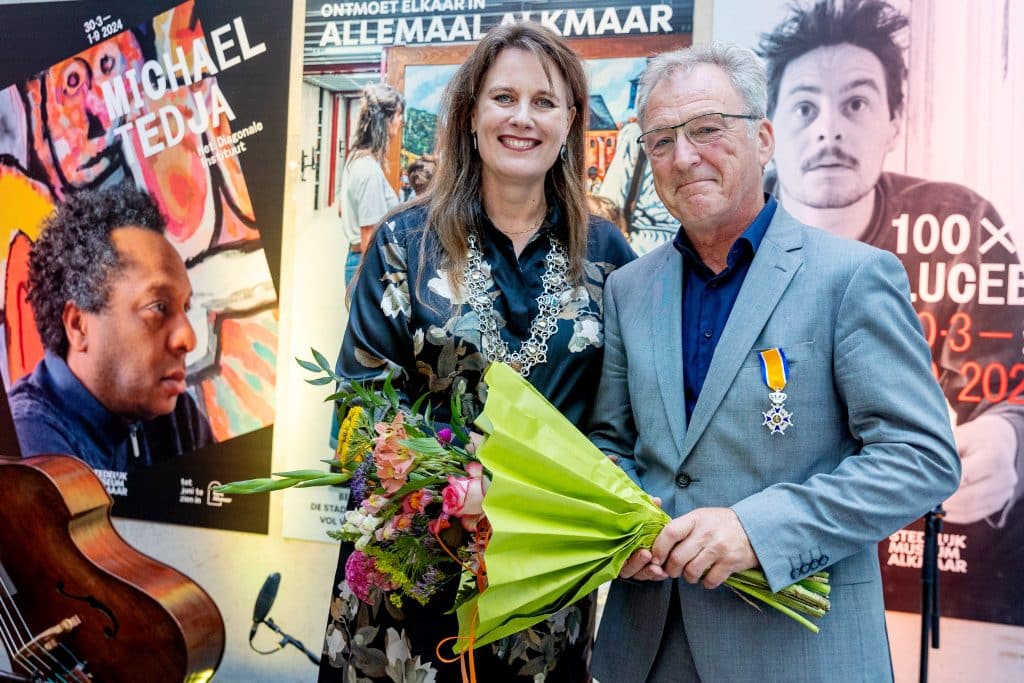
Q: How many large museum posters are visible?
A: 3